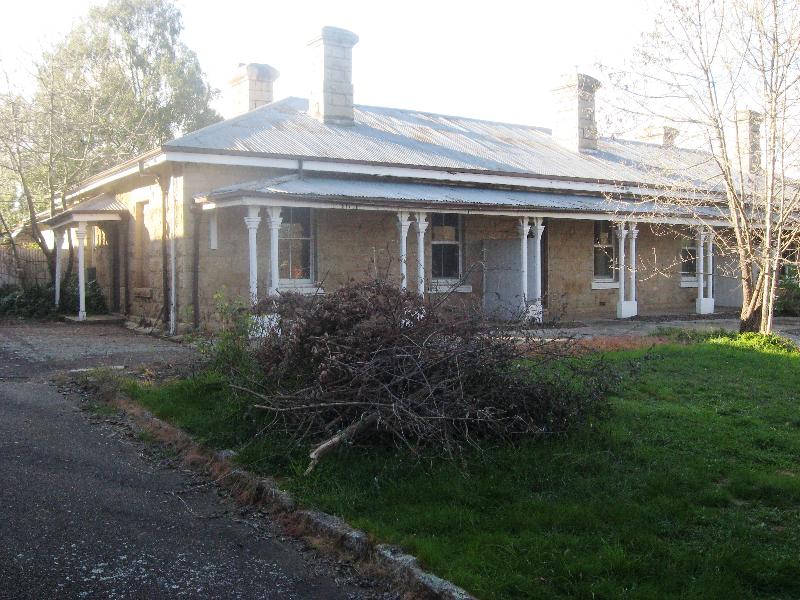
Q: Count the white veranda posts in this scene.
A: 12